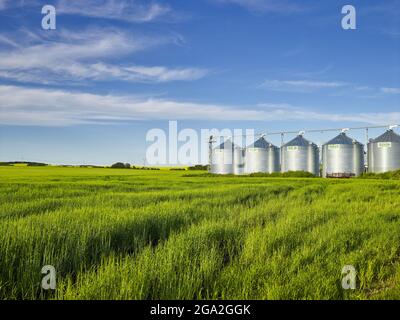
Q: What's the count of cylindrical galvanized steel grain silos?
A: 5